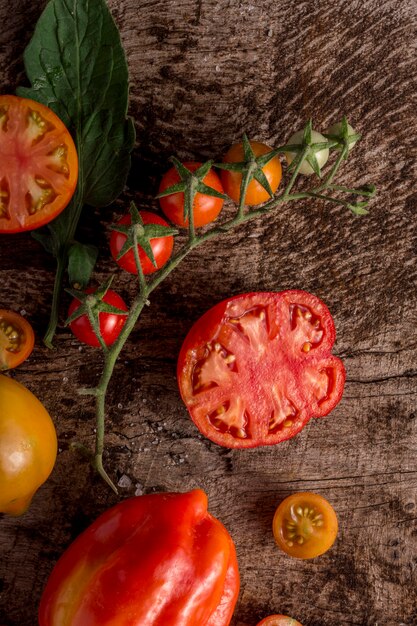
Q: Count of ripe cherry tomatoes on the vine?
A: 4